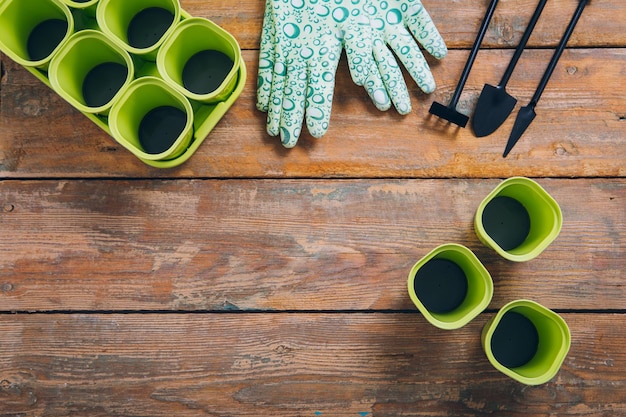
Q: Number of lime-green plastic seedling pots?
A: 9